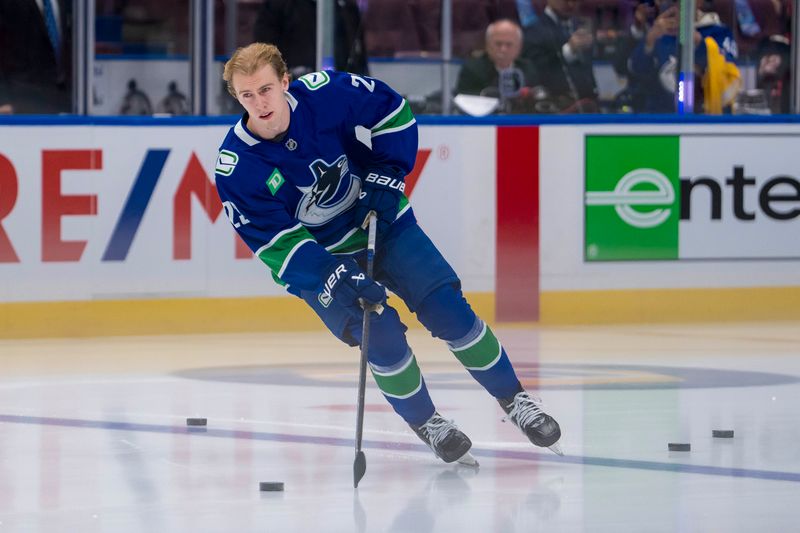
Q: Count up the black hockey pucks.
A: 4